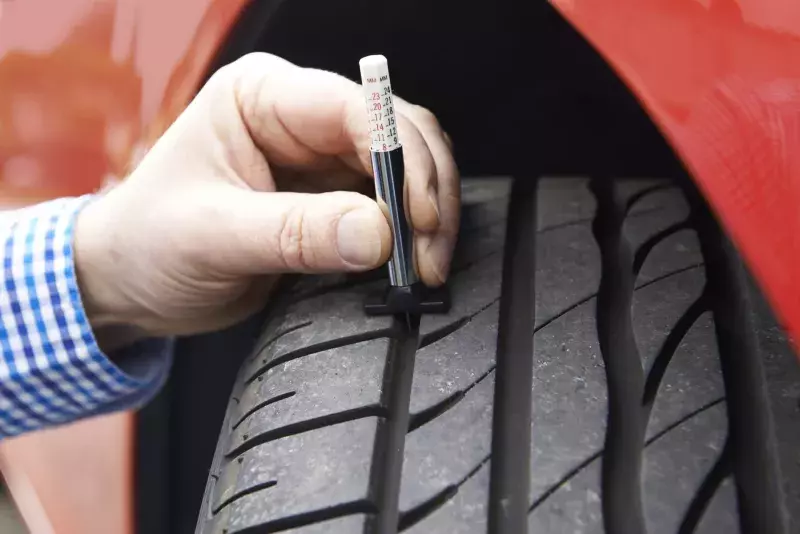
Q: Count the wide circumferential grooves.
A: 4